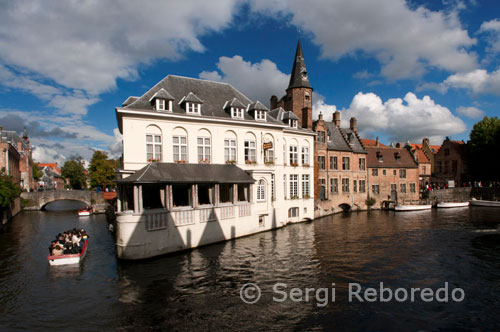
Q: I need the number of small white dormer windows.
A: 5